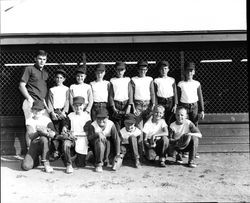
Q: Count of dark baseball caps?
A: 11